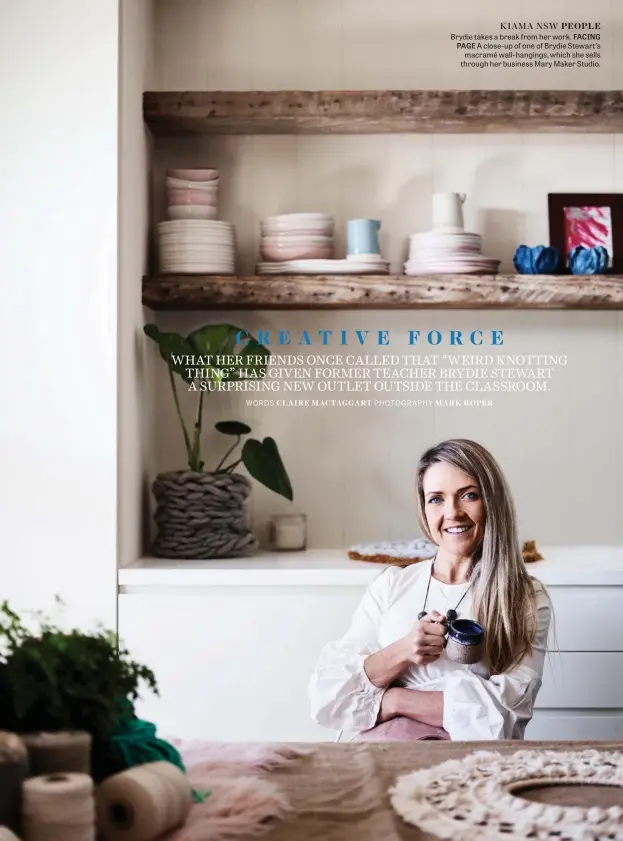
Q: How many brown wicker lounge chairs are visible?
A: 0